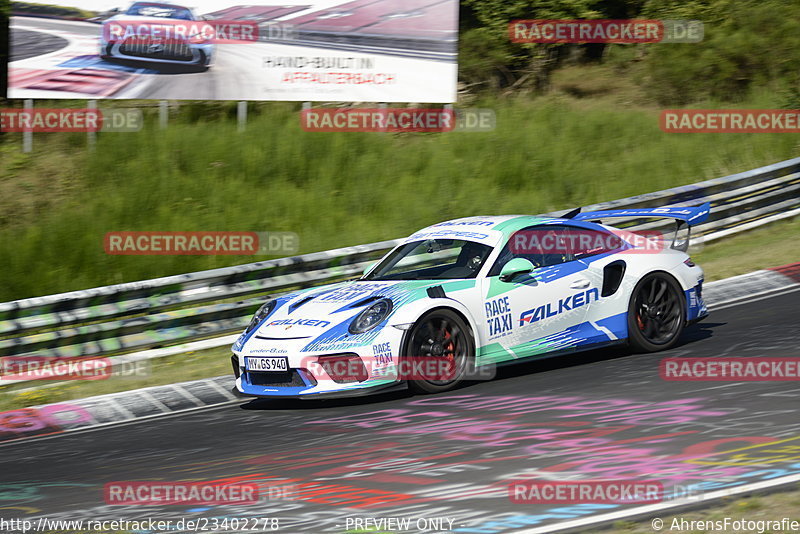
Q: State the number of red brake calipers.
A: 2